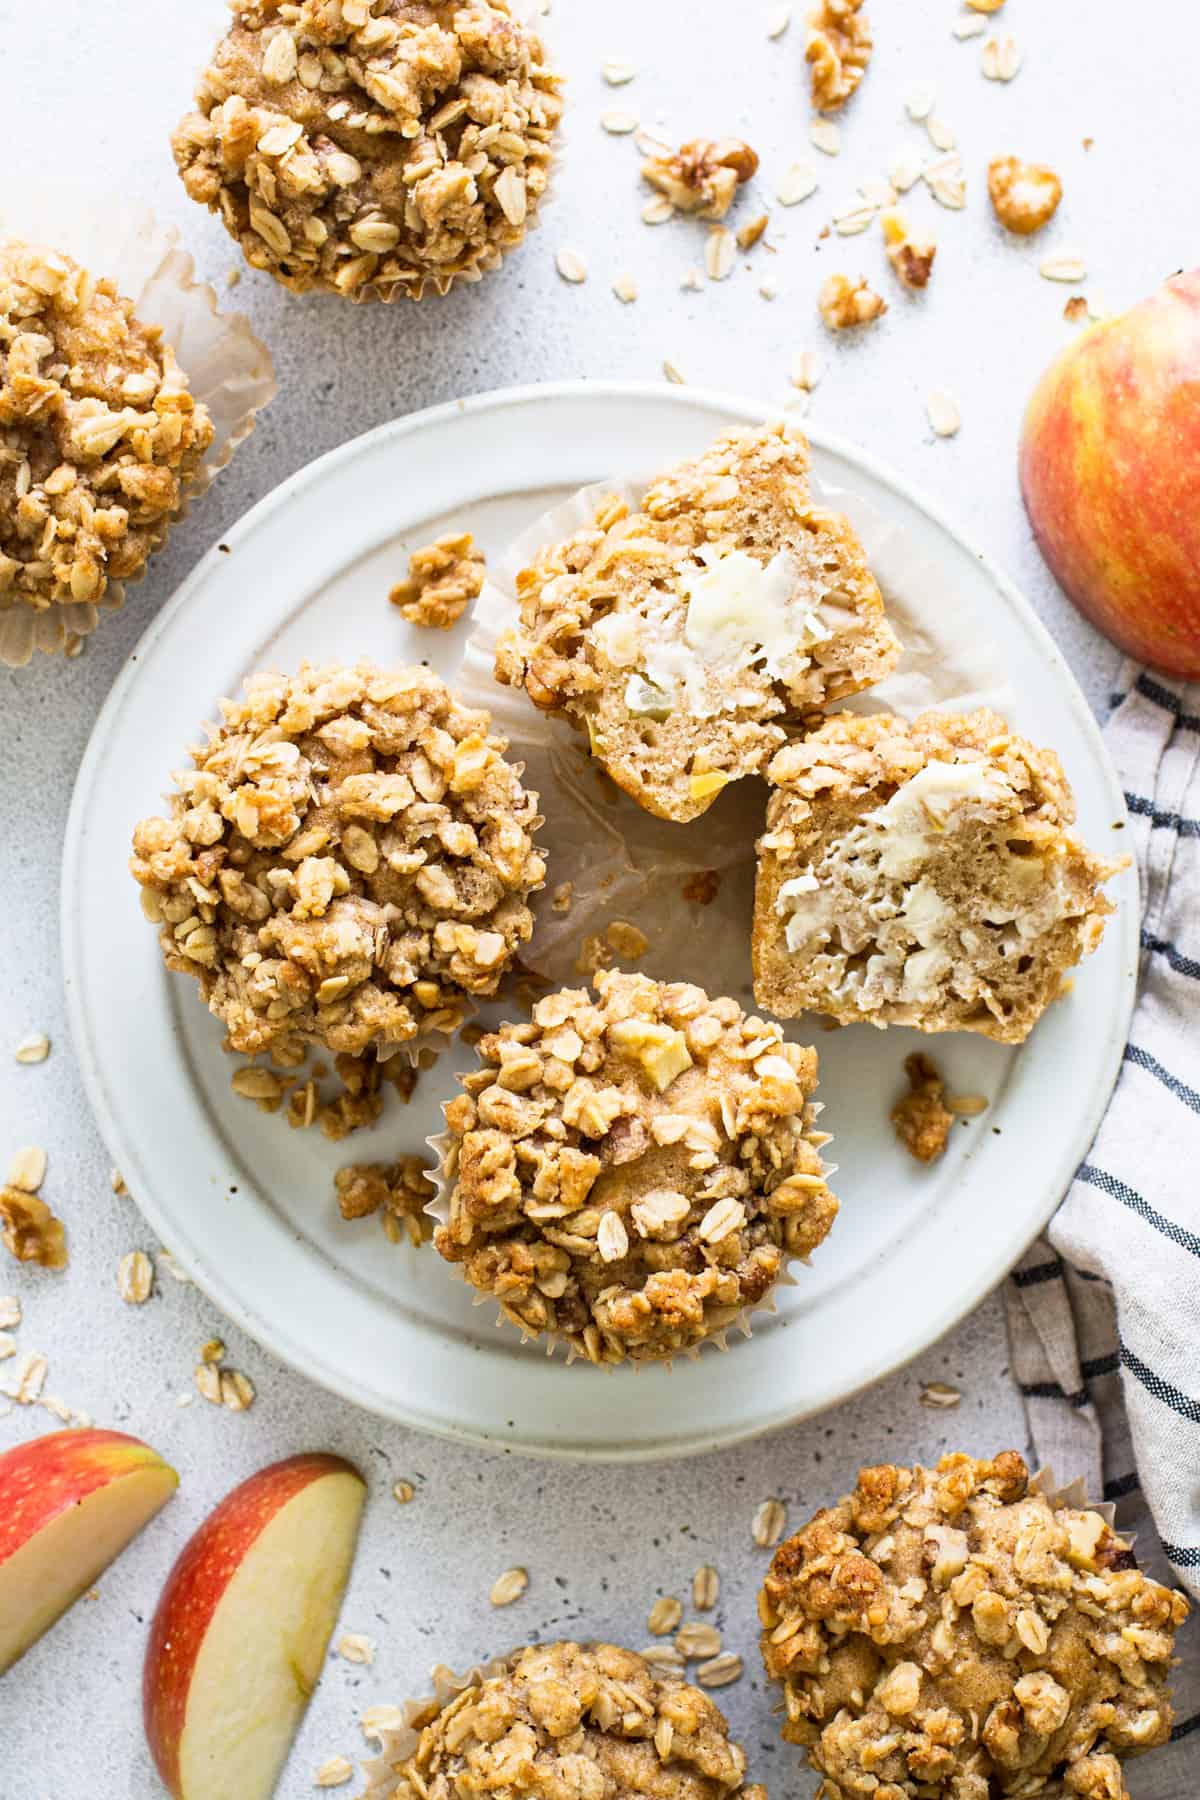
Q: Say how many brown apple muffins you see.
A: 7